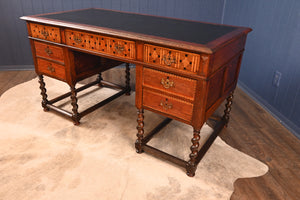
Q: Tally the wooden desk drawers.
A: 7